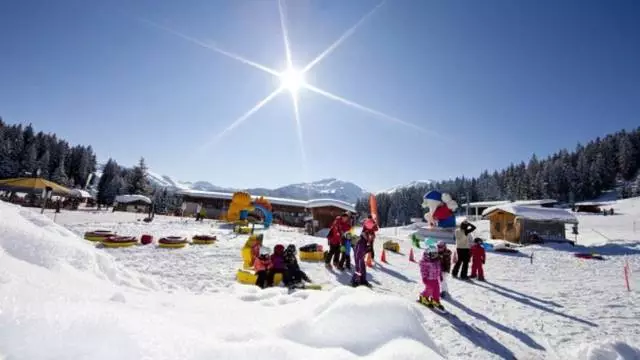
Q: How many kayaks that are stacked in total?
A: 0